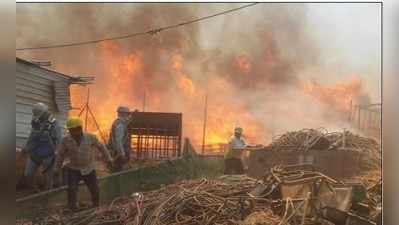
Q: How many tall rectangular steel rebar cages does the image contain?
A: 1